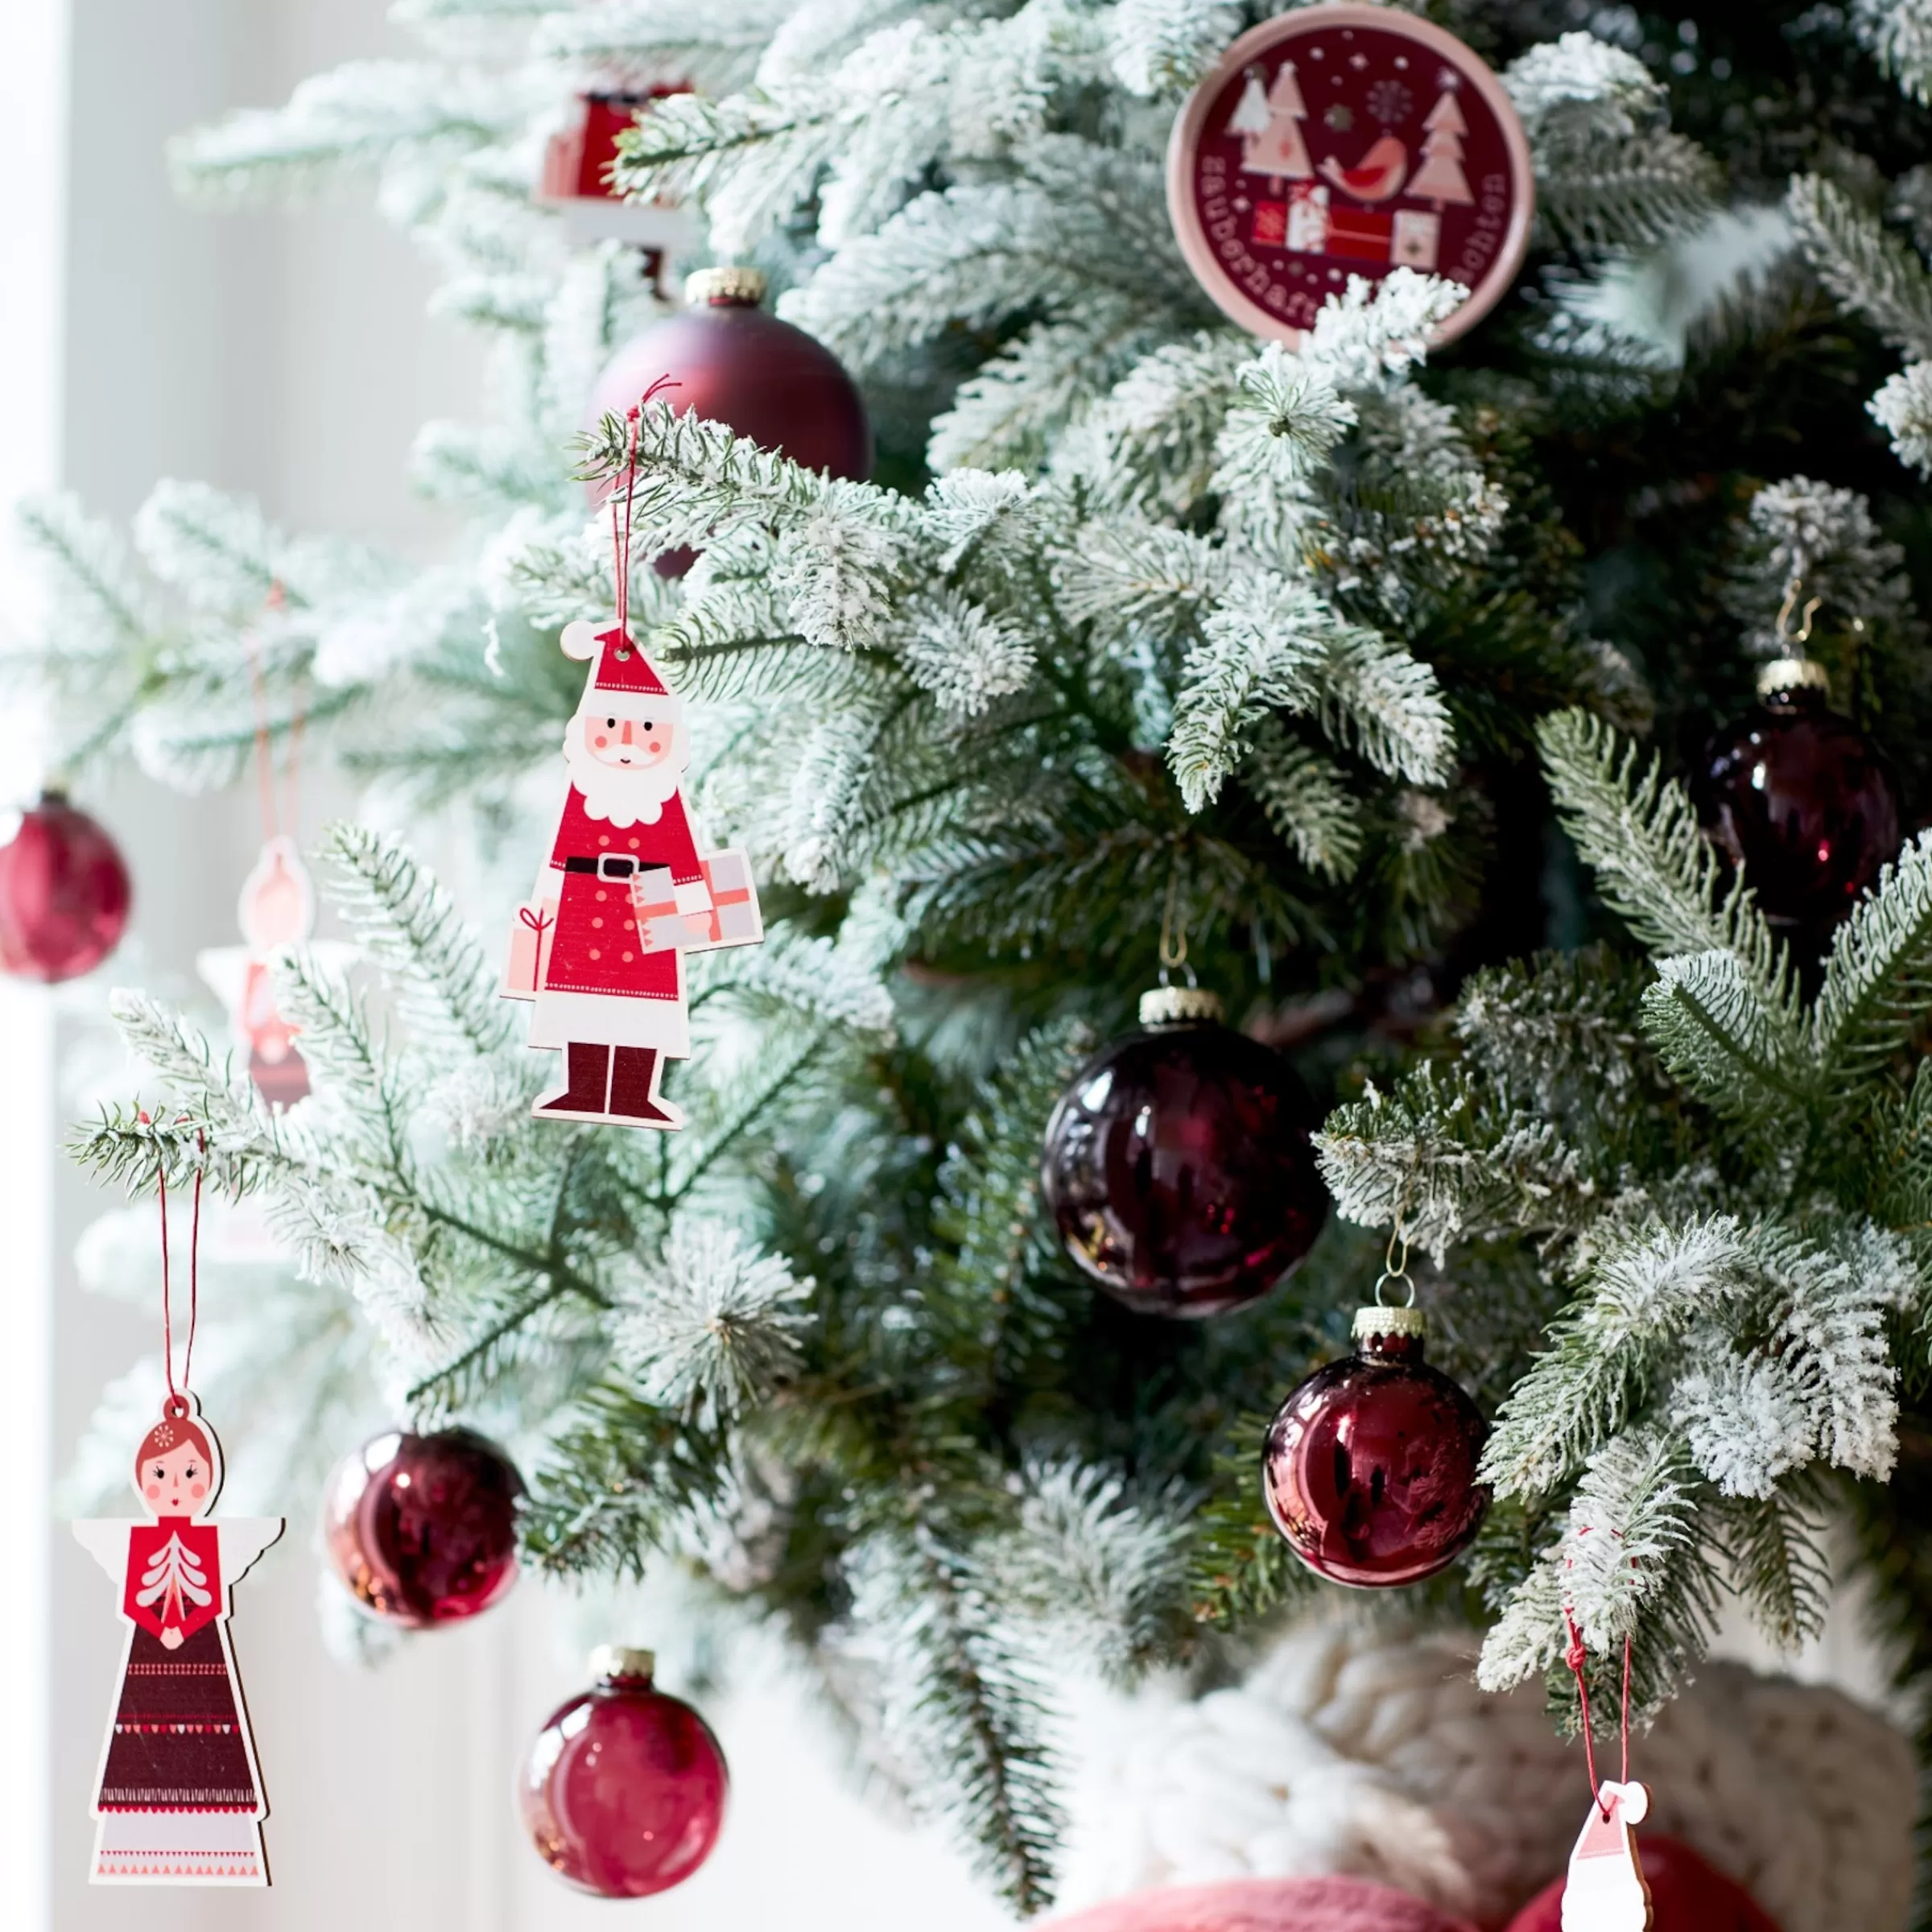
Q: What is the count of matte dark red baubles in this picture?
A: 1